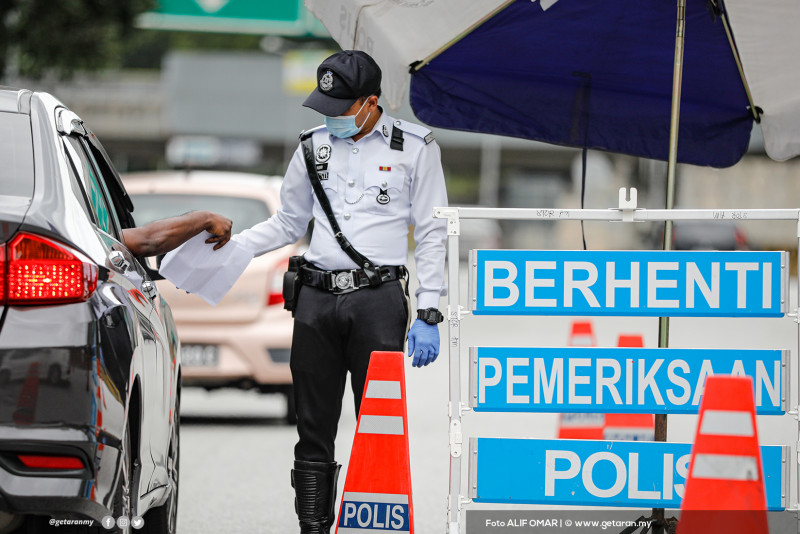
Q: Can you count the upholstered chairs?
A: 0